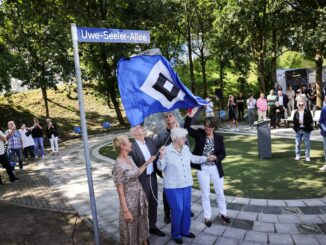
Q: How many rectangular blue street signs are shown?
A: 1